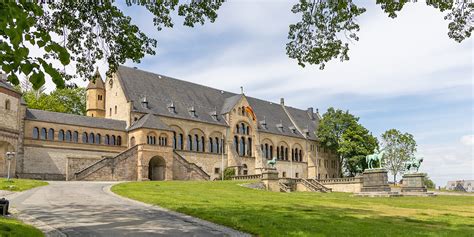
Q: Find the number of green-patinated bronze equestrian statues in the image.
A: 2